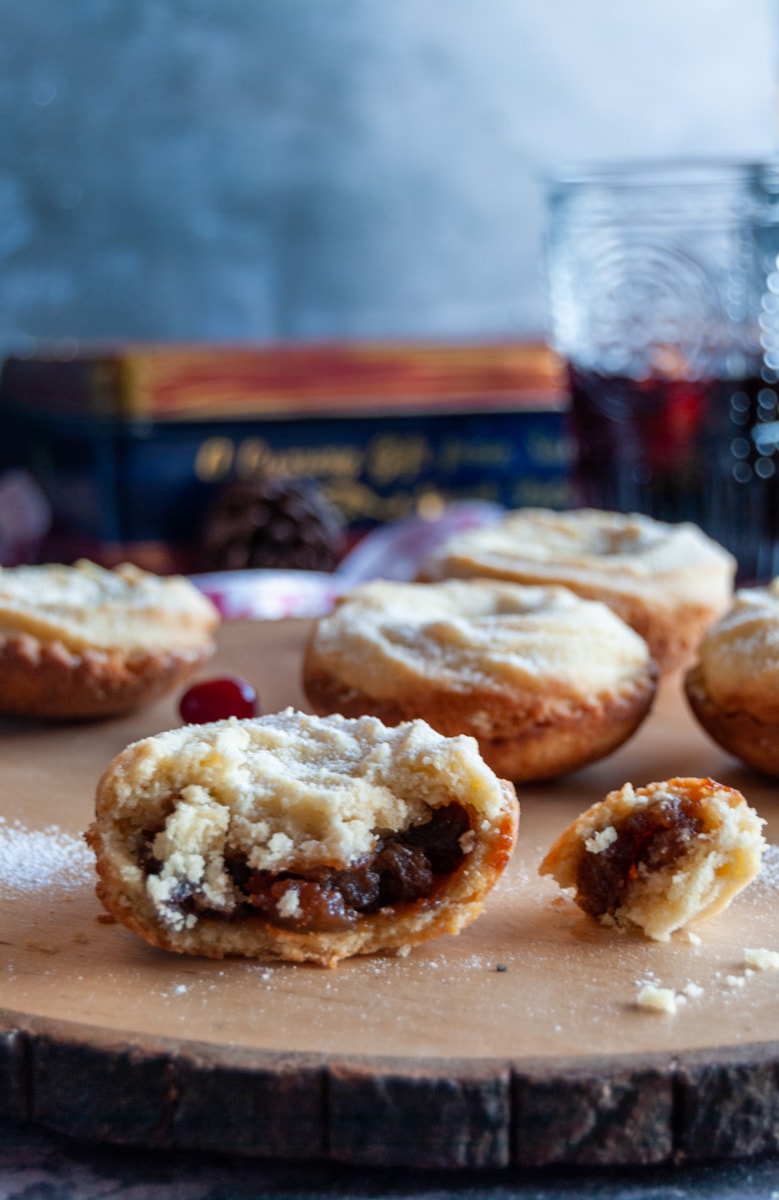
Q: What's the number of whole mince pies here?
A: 4